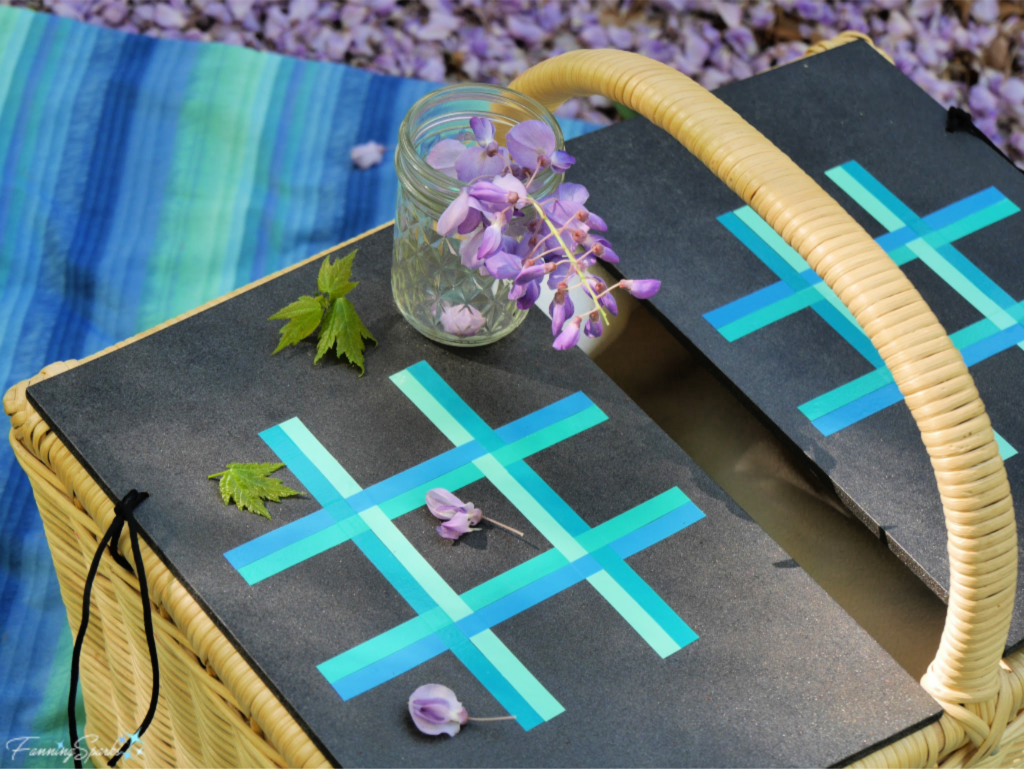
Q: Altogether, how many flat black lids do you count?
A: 2